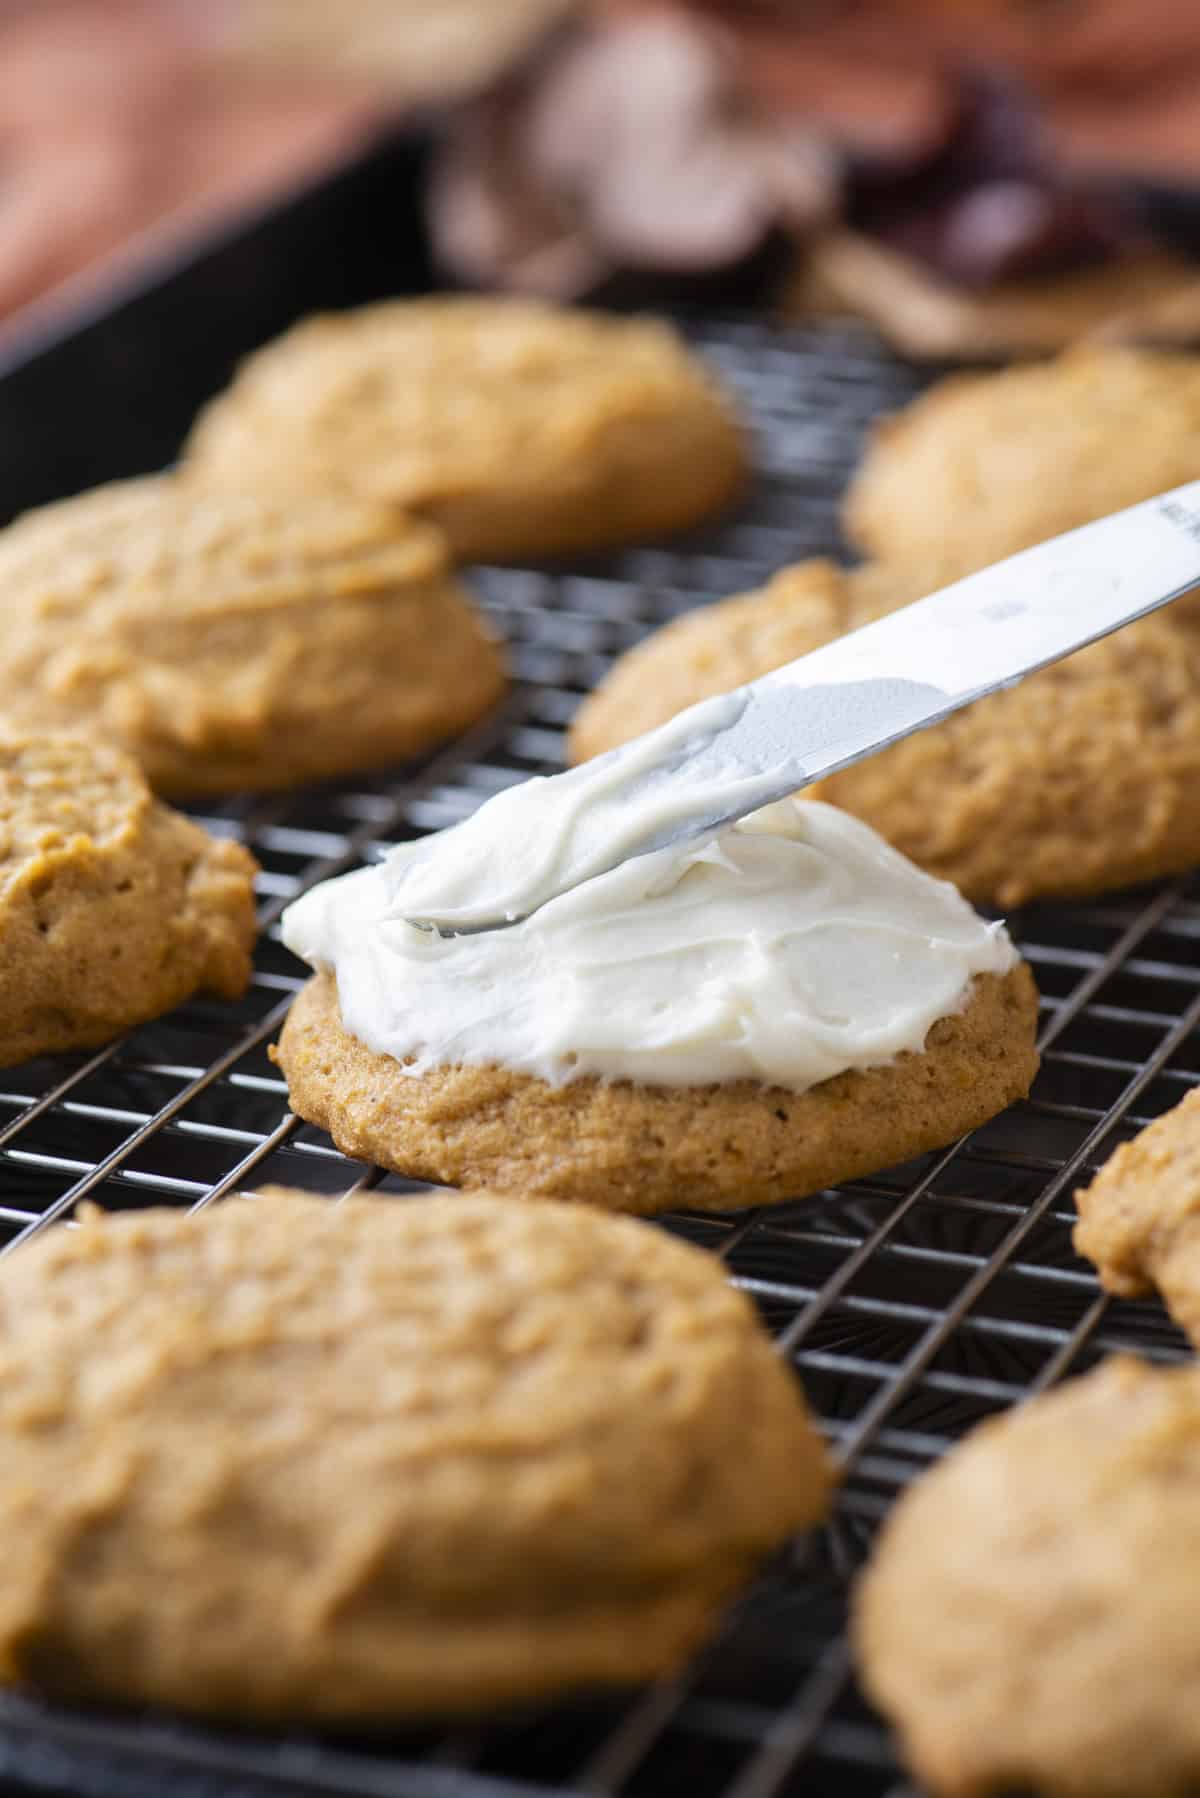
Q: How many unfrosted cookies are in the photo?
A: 8